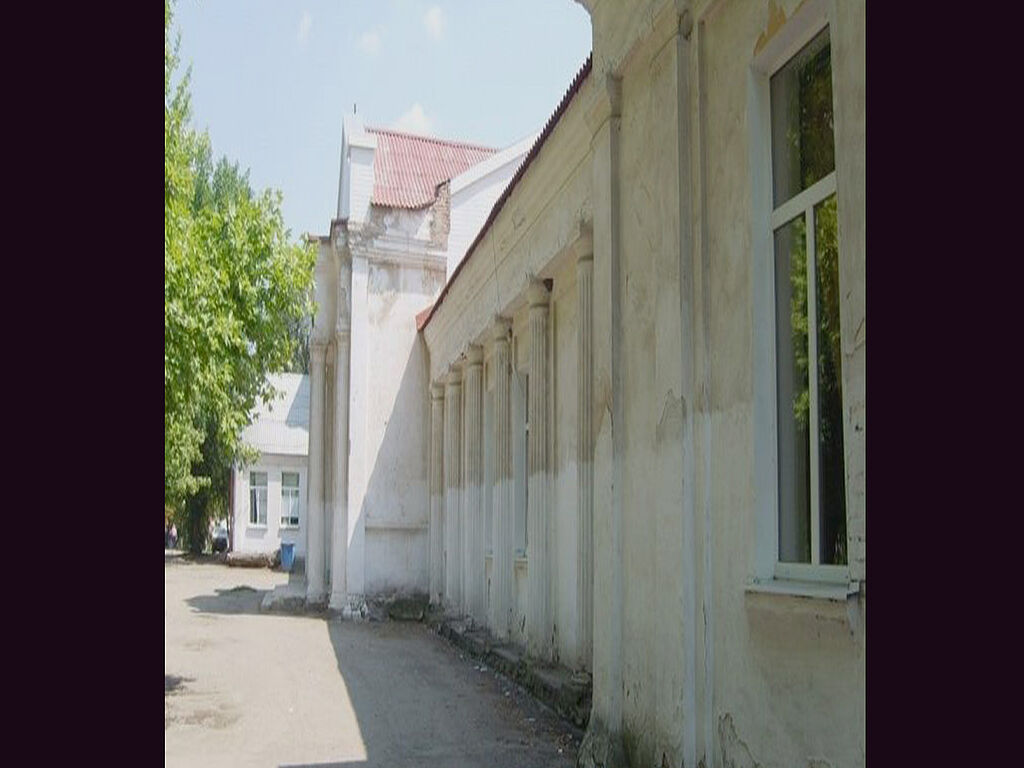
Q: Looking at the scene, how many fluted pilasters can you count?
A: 6